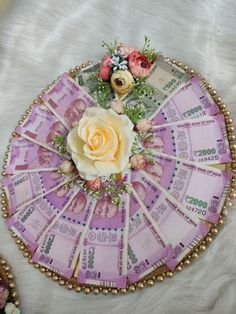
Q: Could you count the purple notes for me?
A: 12